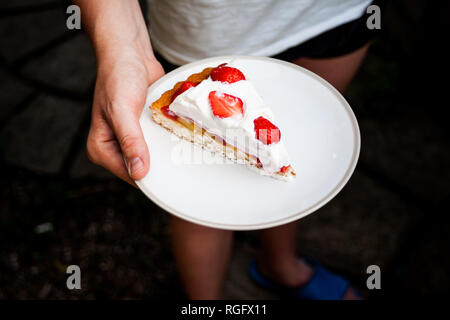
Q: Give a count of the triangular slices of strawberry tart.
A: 1